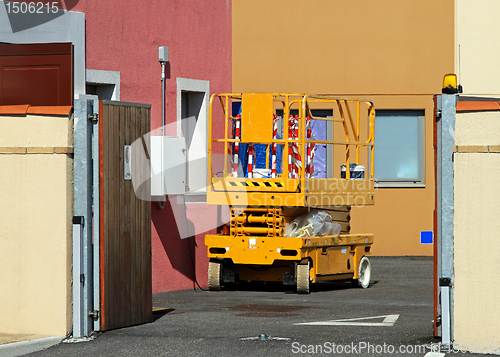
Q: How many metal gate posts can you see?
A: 2